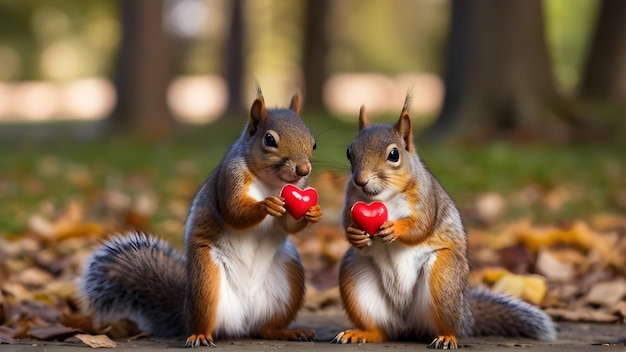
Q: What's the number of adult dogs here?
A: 0